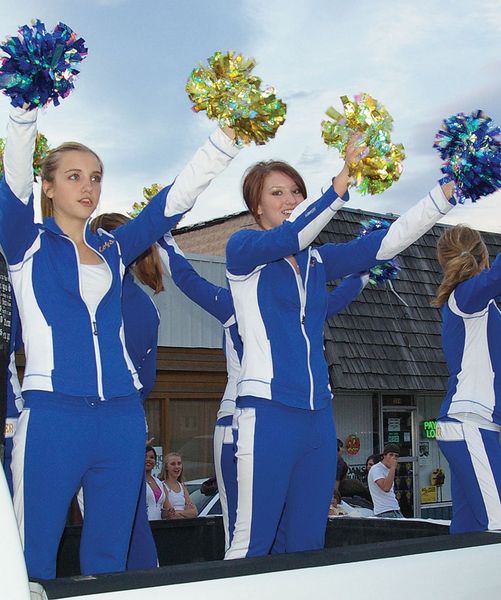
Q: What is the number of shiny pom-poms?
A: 7